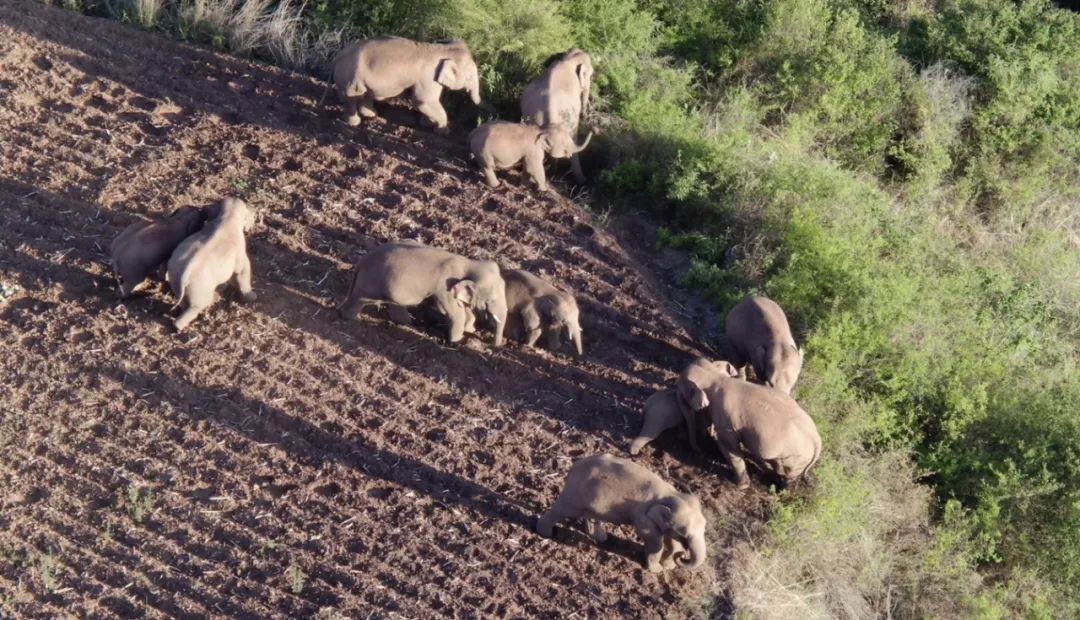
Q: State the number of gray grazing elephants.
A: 11